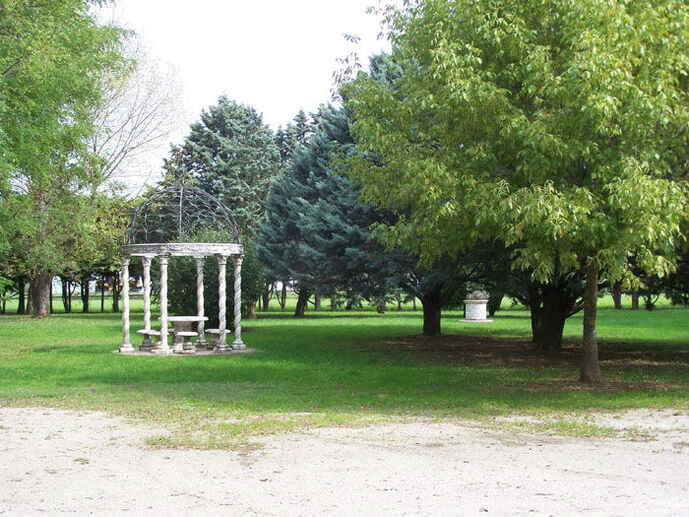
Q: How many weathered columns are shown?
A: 6